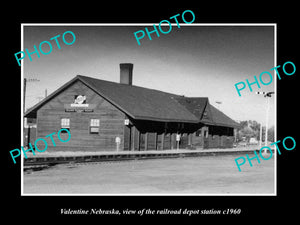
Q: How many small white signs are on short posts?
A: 2